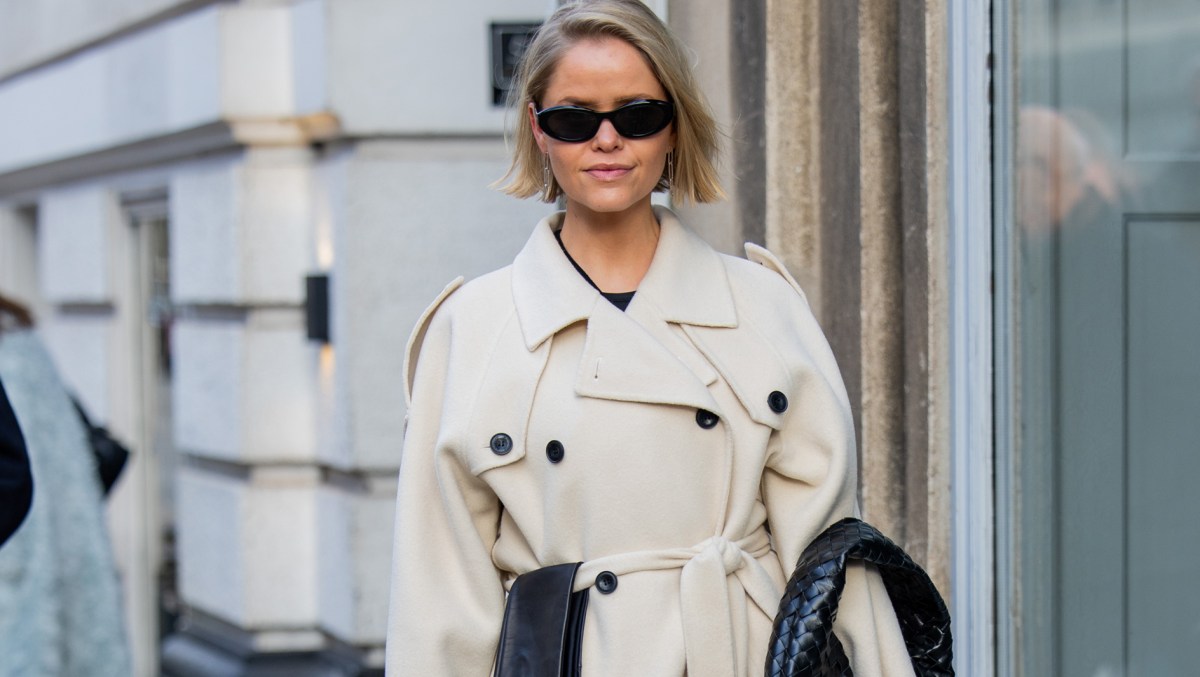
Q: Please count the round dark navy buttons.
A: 5